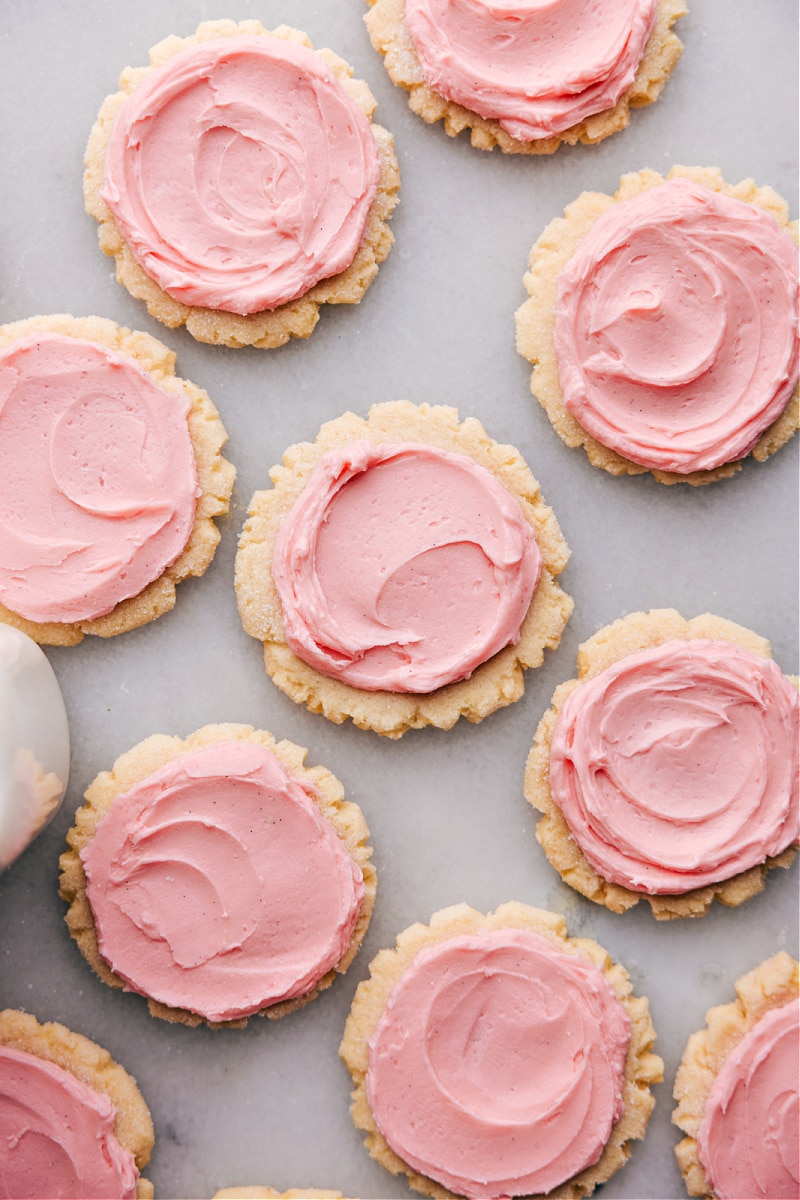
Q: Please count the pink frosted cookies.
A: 10